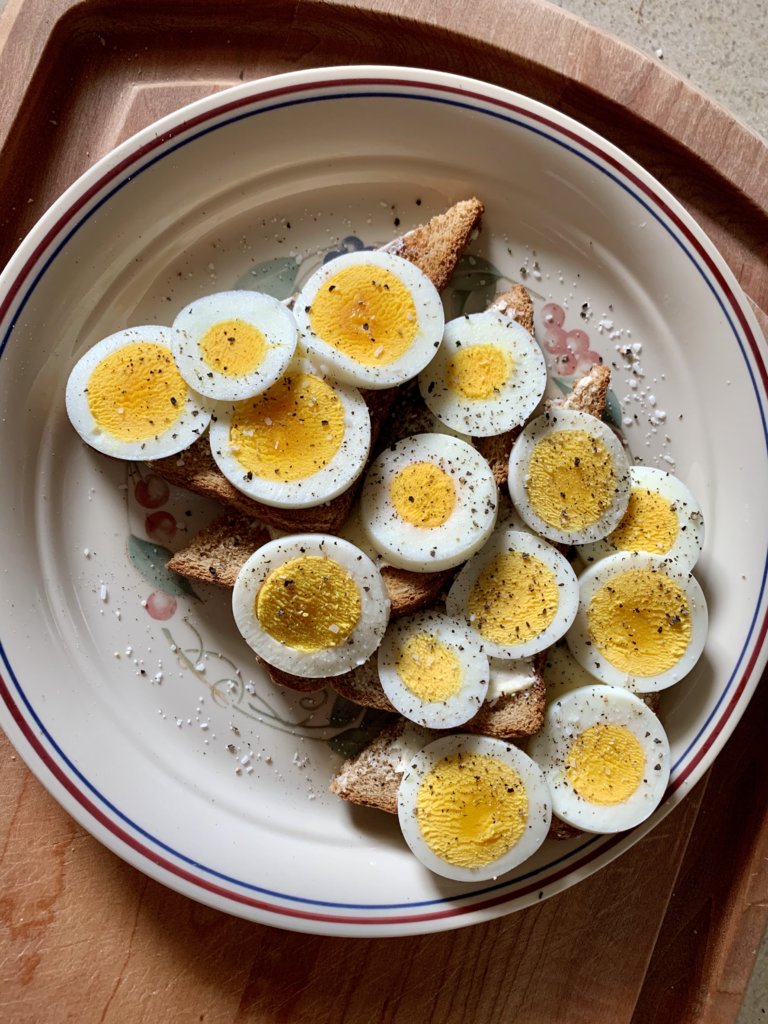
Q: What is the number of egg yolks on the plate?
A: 14